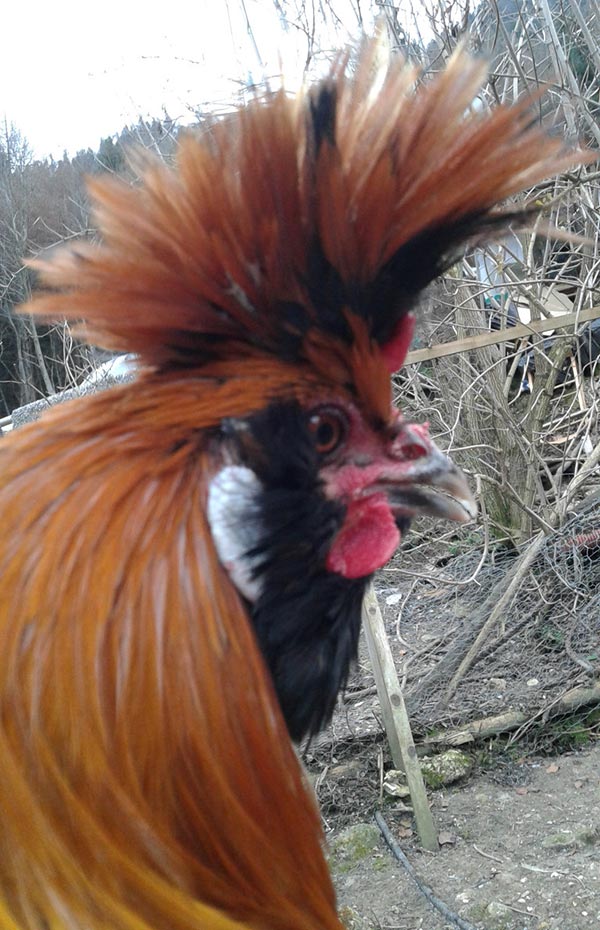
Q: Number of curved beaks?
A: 1